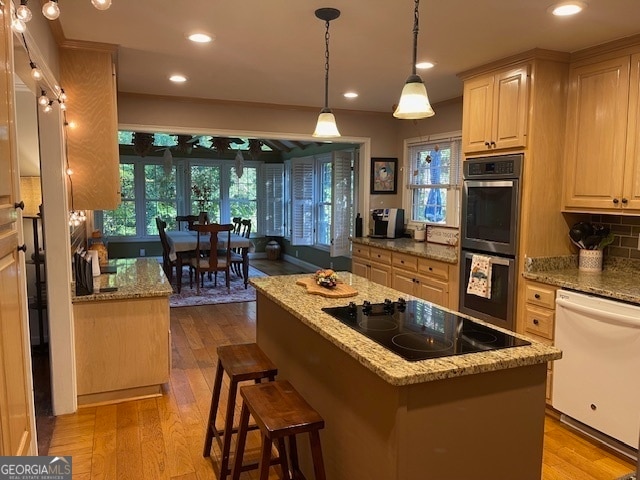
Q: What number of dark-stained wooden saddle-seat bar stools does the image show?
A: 2